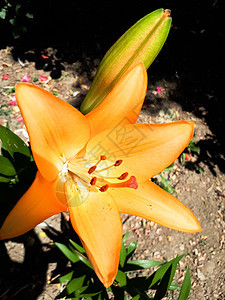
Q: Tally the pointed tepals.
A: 6